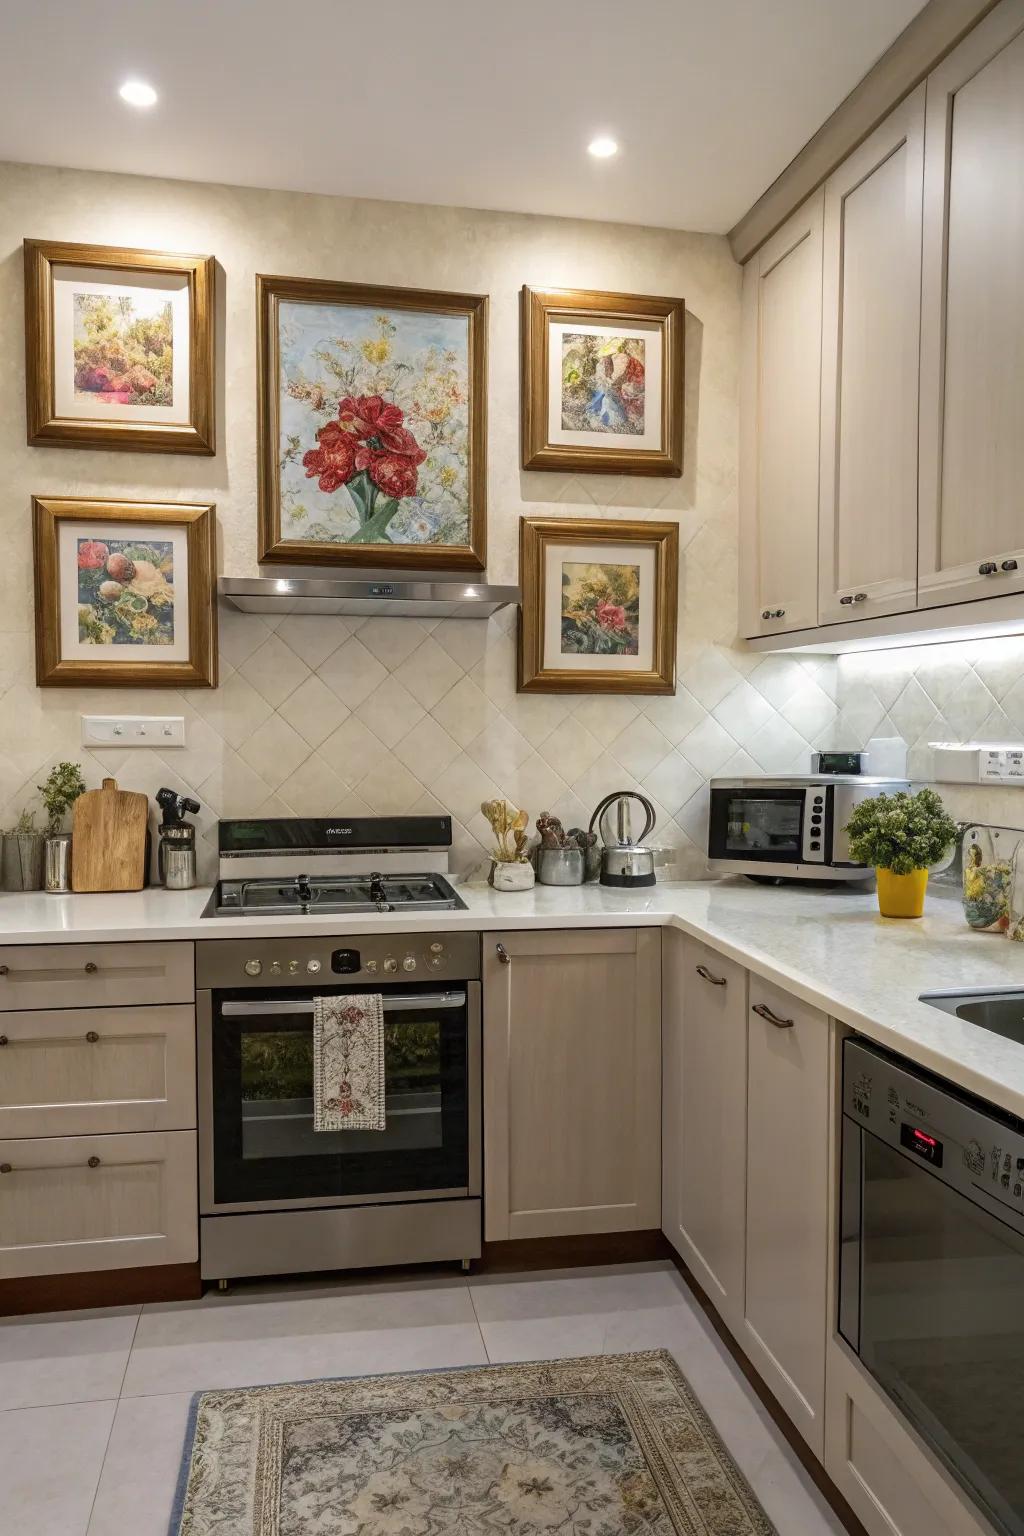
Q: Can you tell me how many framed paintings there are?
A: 5